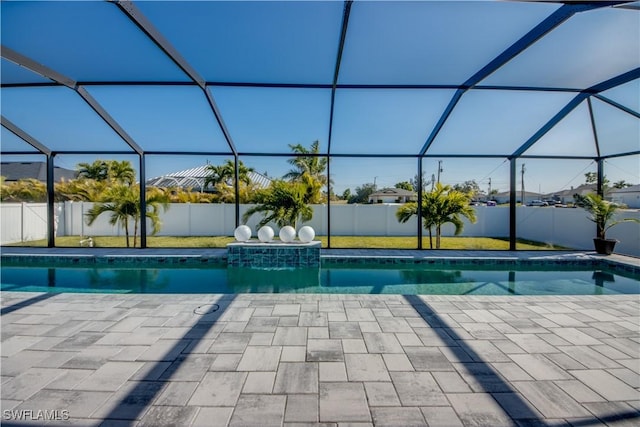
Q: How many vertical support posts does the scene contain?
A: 7